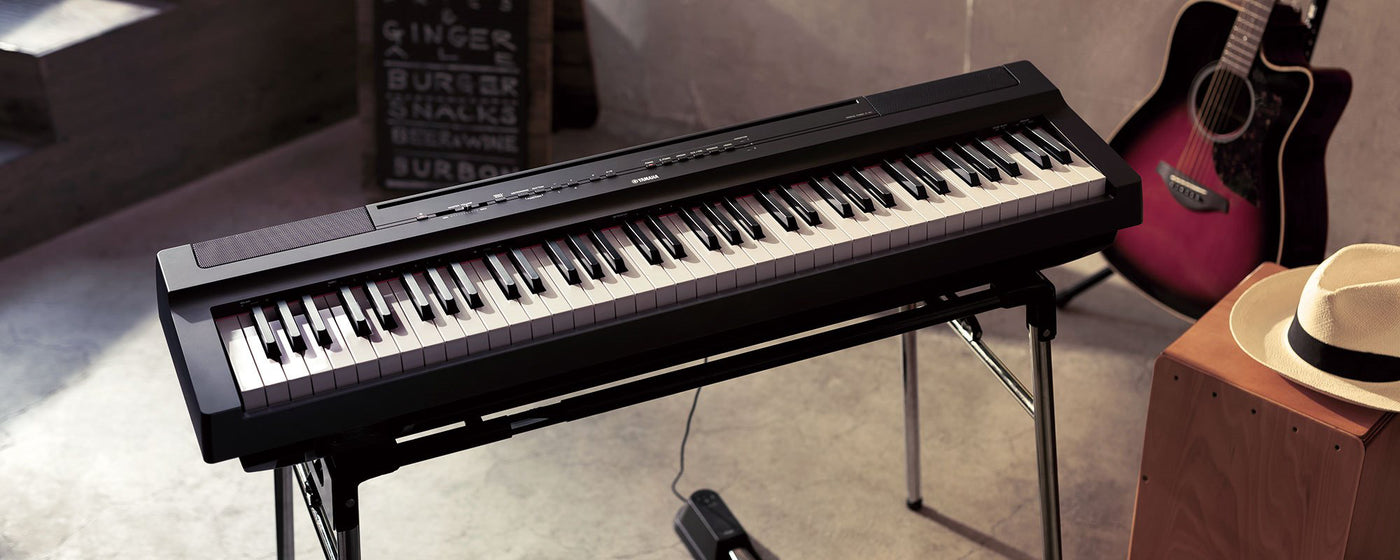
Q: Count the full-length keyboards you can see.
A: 1